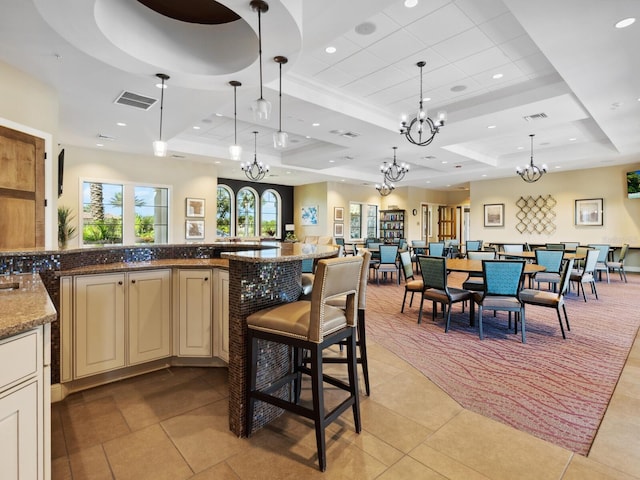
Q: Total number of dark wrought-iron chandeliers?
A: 5